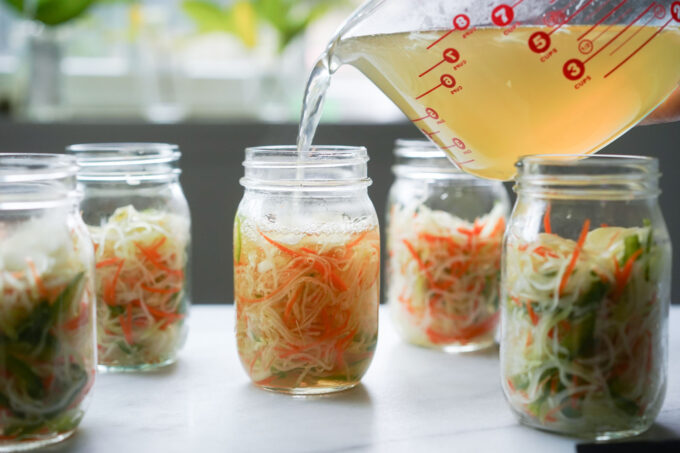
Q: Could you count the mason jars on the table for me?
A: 5